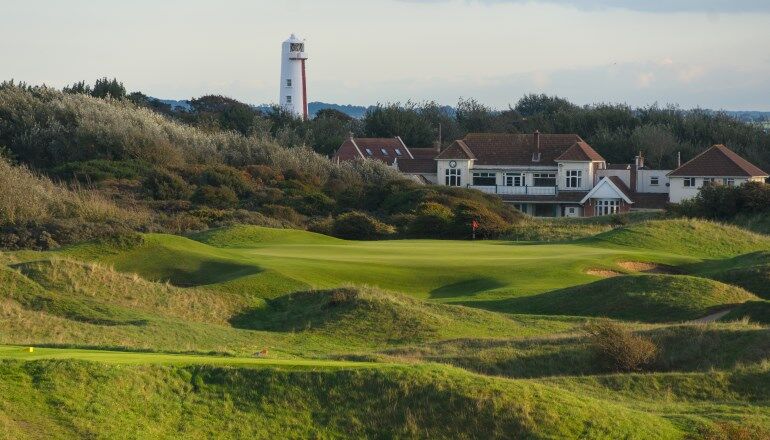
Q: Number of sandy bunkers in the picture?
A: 2